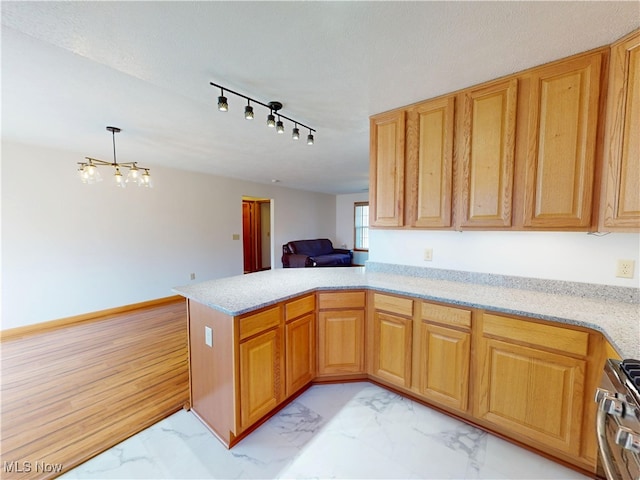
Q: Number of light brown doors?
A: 11